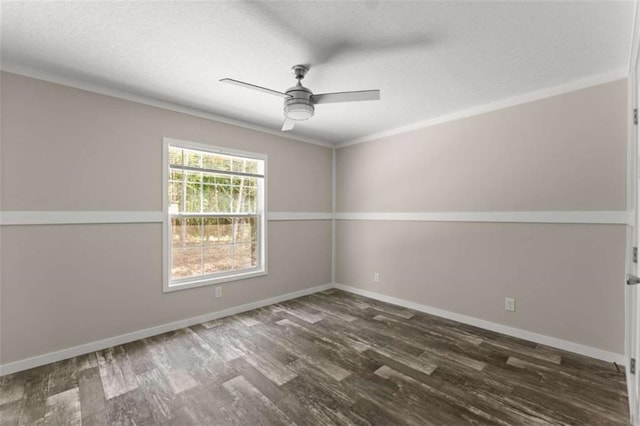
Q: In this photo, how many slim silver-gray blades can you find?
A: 3